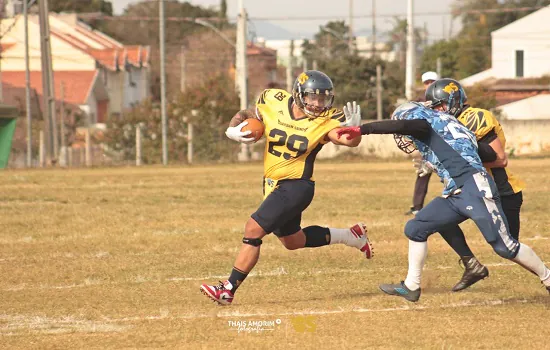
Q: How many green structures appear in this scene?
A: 1